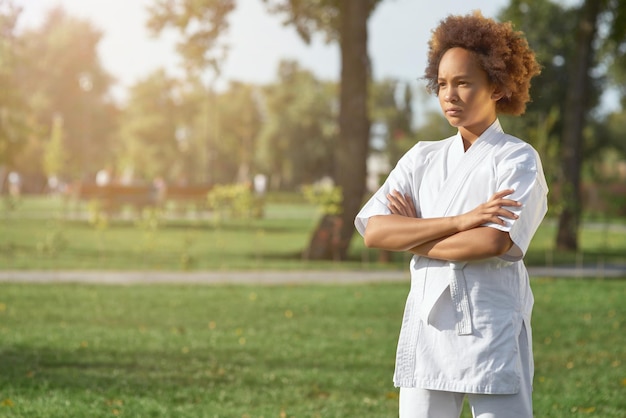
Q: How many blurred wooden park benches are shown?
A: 2